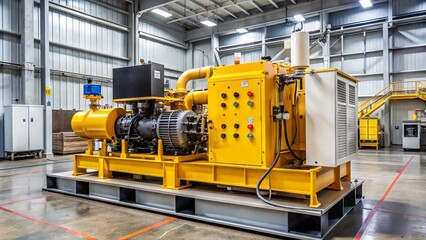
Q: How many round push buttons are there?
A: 12